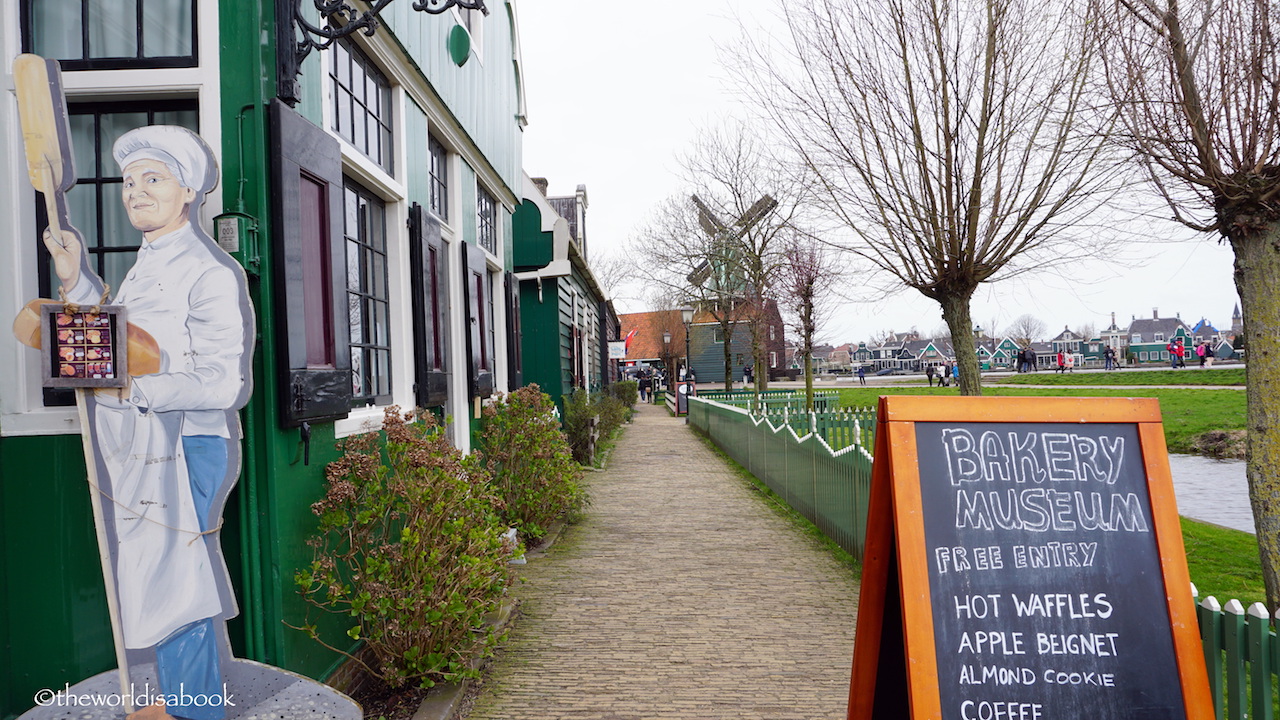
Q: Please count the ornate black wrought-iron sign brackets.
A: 1